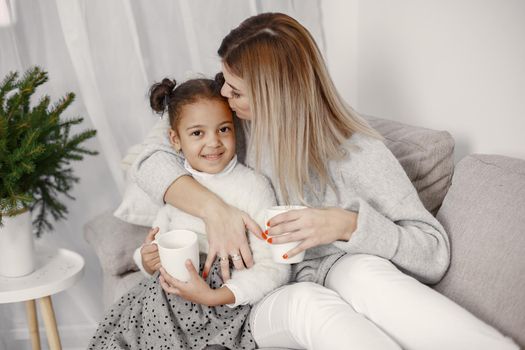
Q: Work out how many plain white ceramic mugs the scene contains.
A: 2